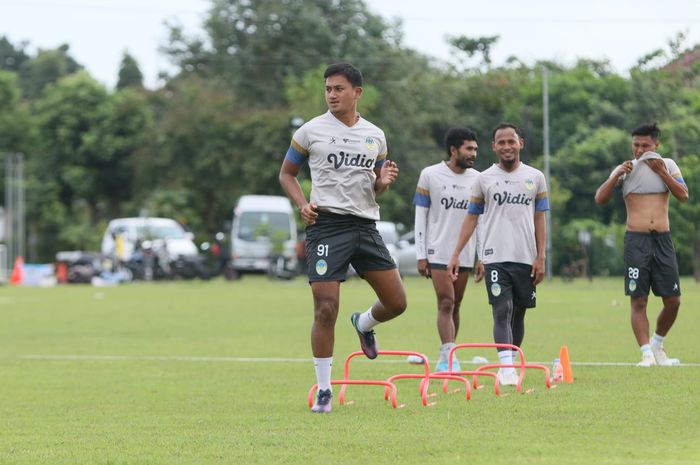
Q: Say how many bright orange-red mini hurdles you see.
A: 6